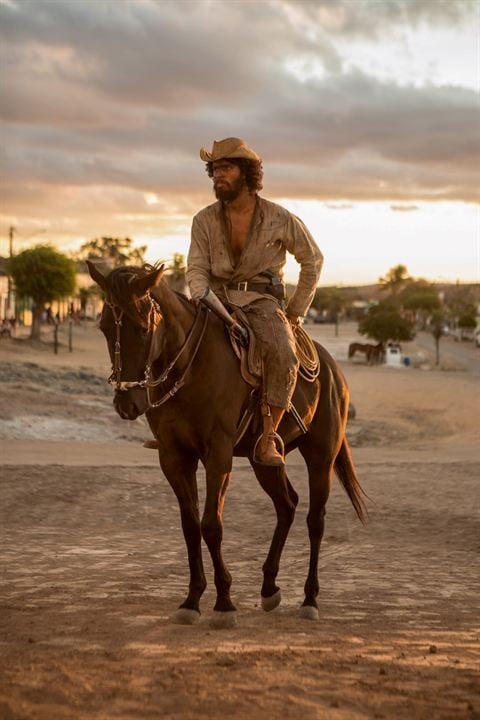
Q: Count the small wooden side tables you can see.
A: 0